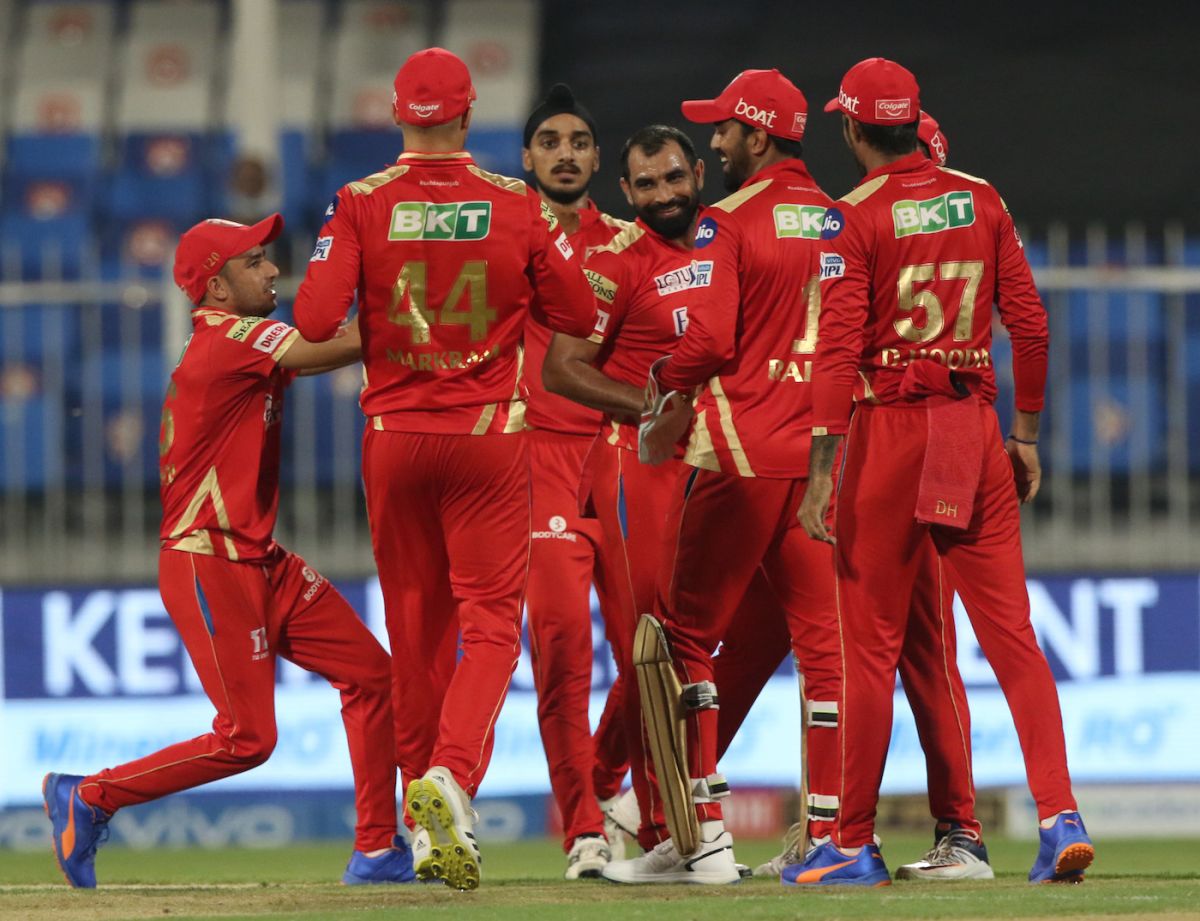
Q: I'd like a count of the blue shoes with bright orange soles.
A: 4